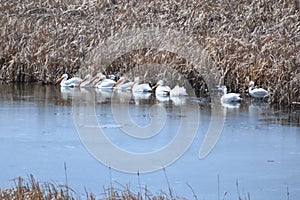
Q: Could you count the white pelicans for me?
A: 10